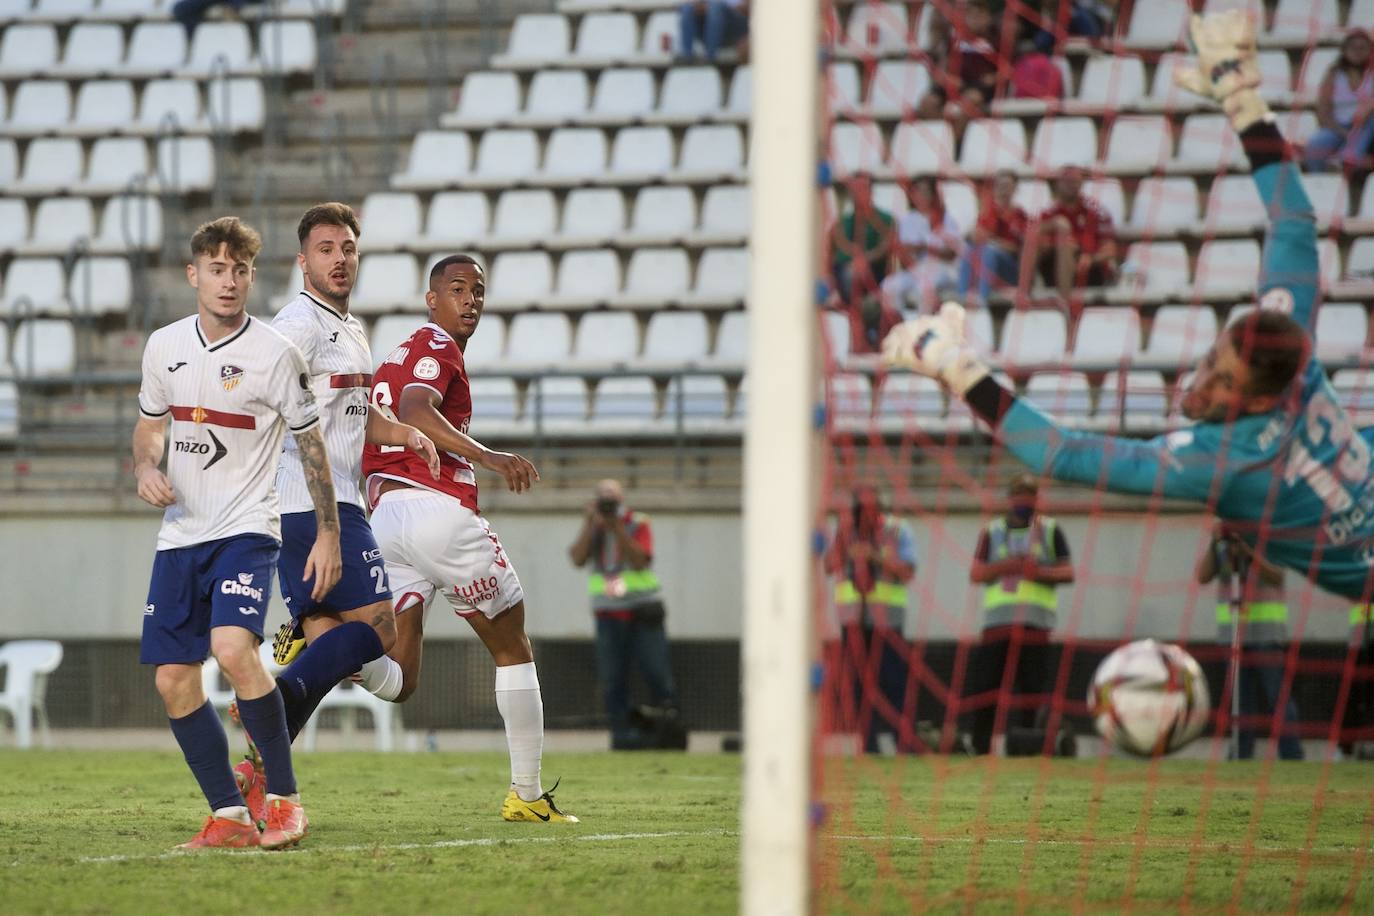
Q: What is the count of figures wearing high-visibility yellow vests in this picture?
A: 5